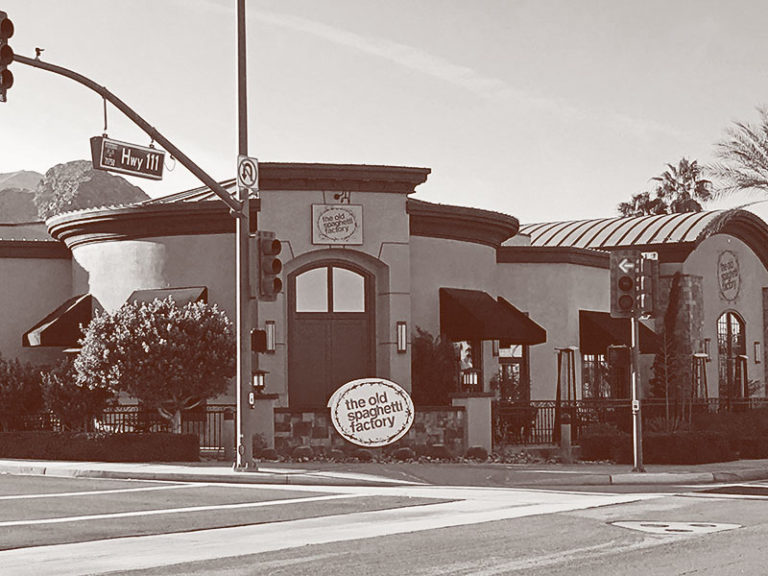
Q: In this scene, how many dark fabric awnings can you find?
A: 5